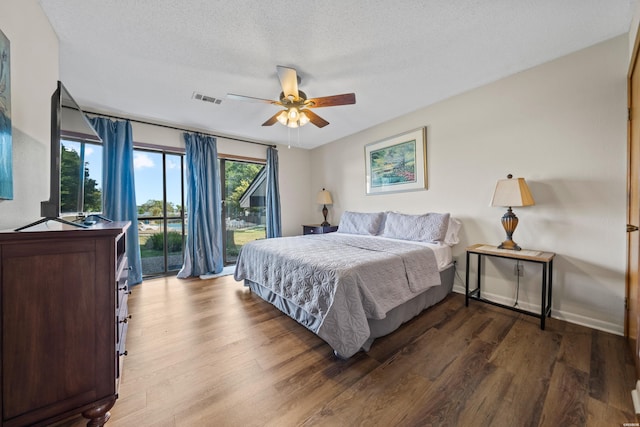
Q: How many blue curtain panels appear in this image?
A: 3